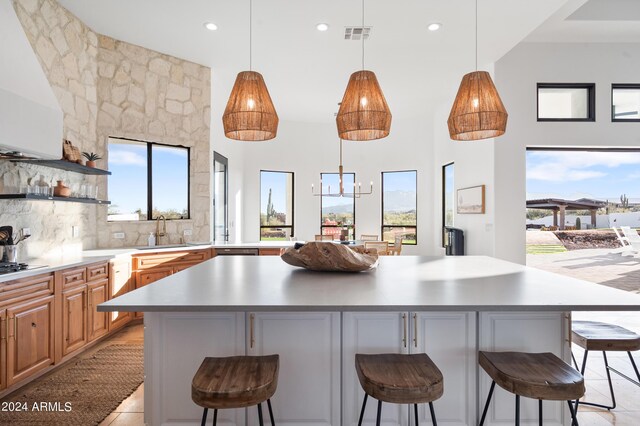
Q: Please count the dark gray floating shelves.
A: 2